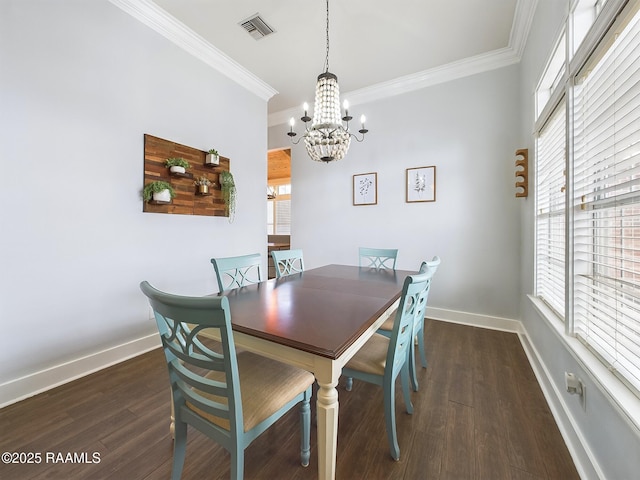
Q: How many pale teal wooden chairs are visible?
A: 6